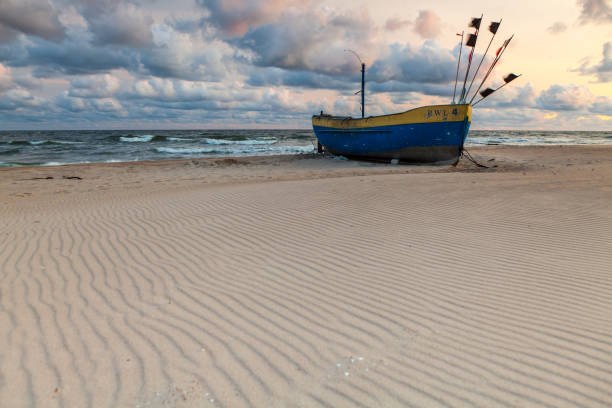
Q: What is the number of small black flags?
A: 5